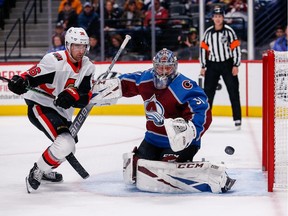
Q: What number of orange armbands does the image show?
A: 2